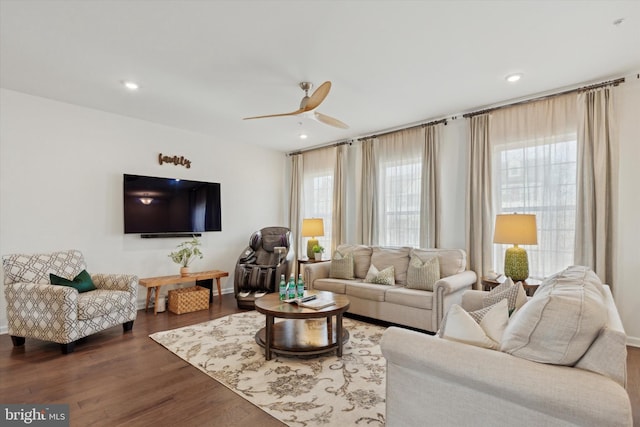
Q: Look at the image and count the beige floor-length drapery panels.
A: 6